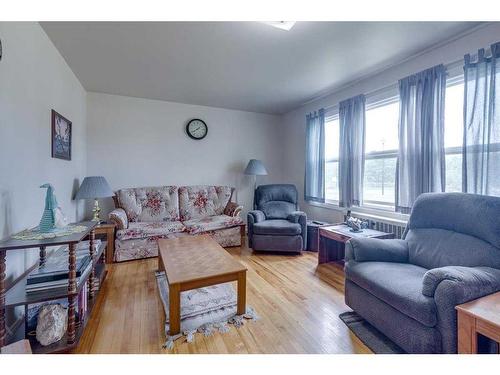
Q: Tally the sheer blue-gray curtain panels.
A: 4